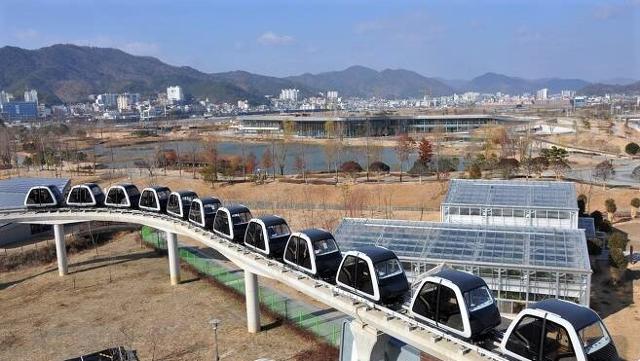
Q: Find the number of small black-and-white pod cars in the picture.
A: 12